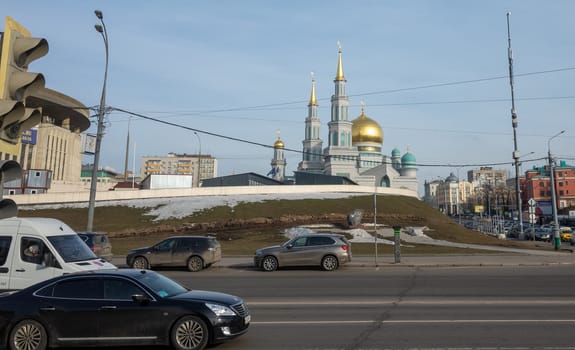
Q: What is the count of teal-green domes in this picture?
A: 2